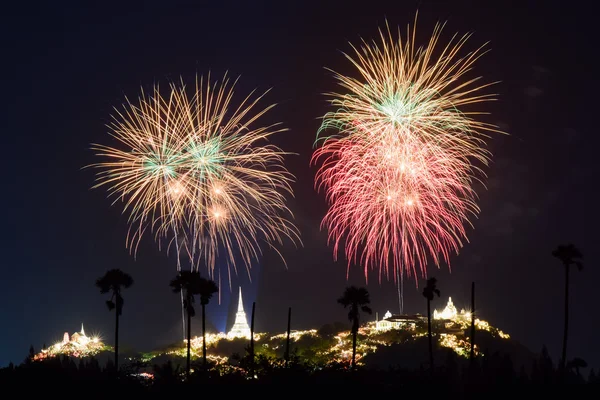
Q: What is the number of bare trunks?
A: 3